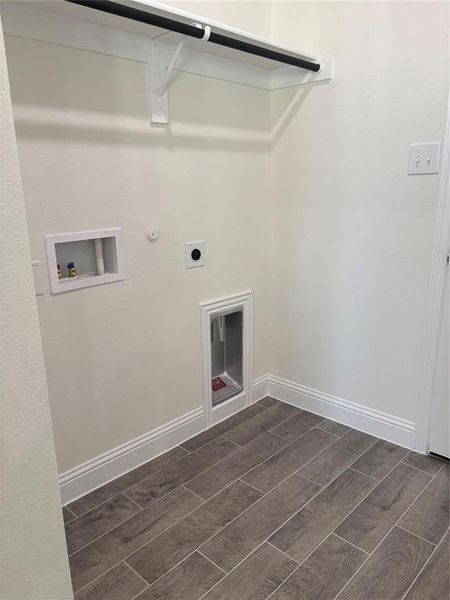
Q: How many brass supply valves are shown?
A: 2